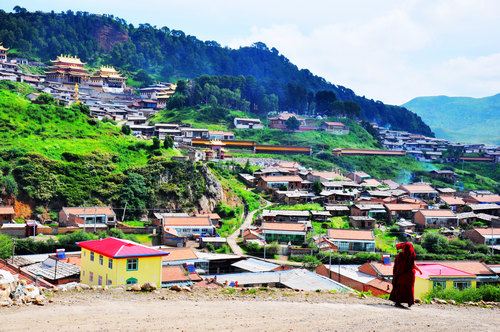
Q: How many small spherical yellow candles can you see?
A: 0